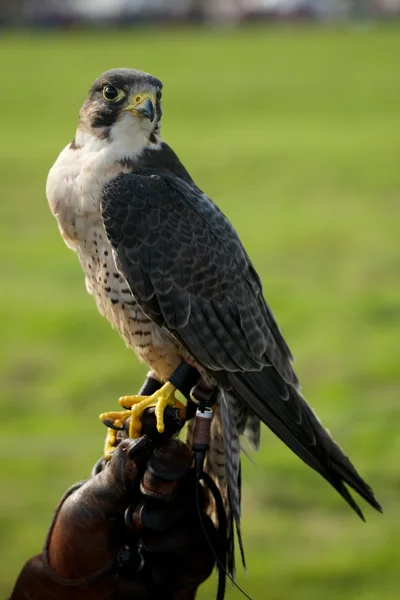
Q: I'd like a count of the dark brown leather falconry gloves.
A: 1